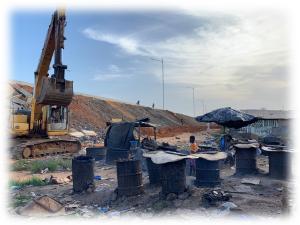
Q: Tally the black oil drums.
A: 7